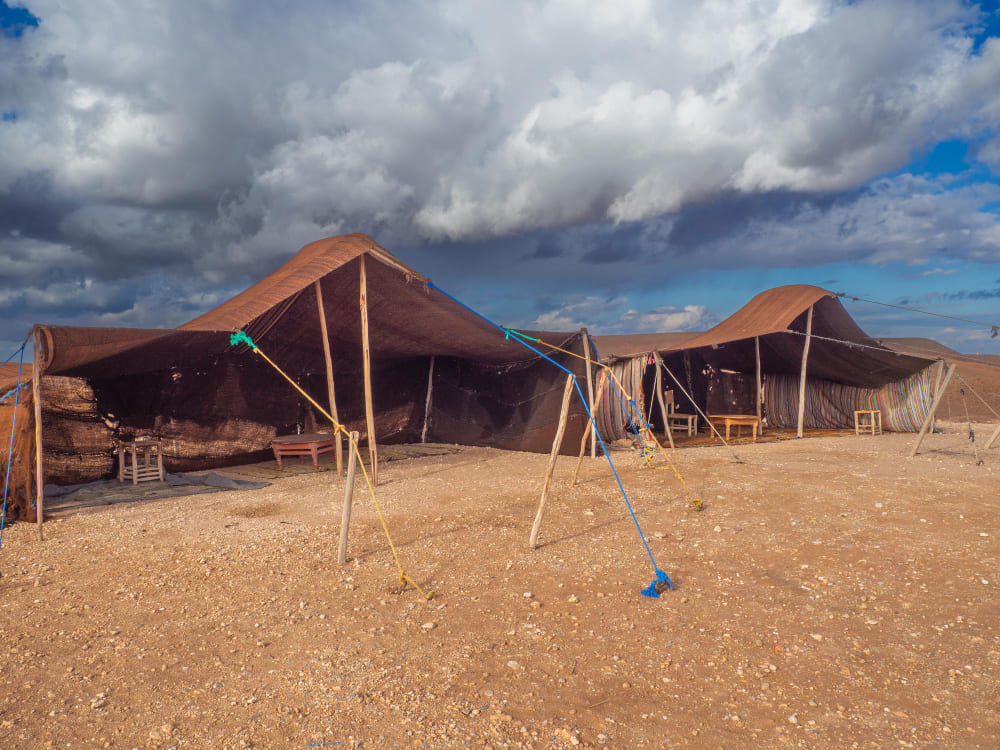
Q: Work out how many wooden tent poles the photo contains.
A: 14